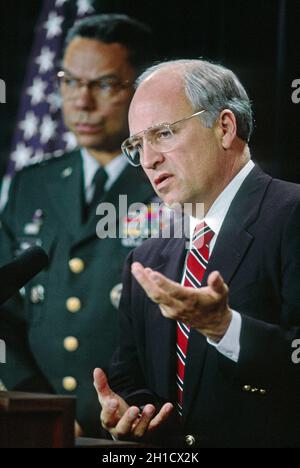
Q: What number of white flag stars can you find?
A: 11